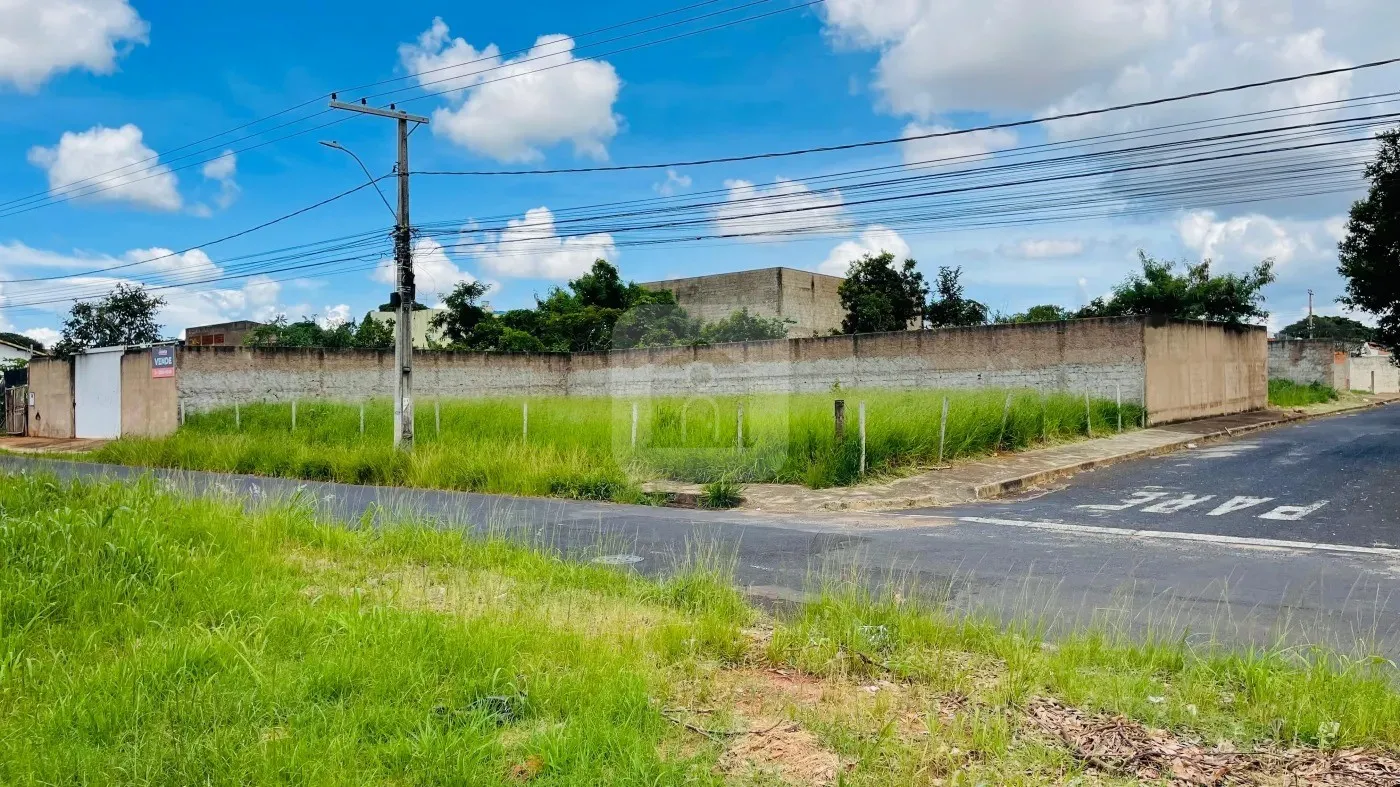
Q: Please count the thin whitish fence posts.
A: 15